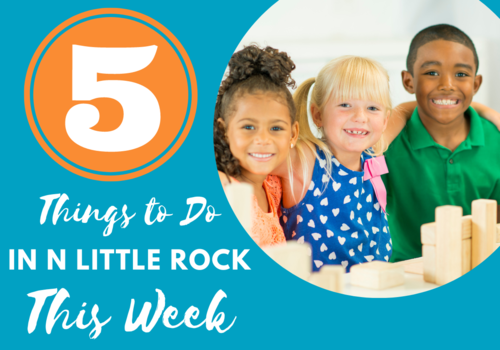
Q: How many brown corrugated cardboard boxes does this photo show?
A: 0